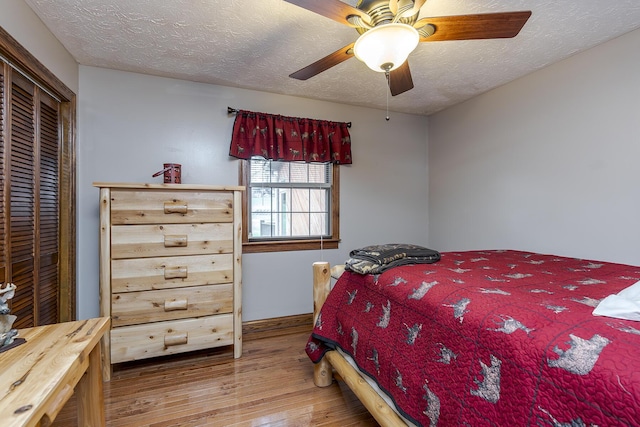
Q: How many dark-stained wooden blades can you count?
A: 5